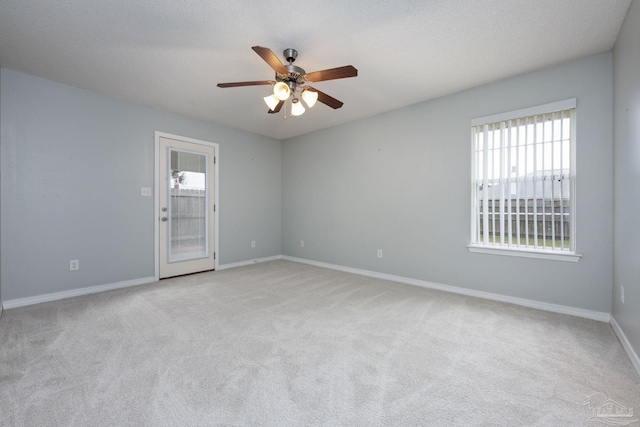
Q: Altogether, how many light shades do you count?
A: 4